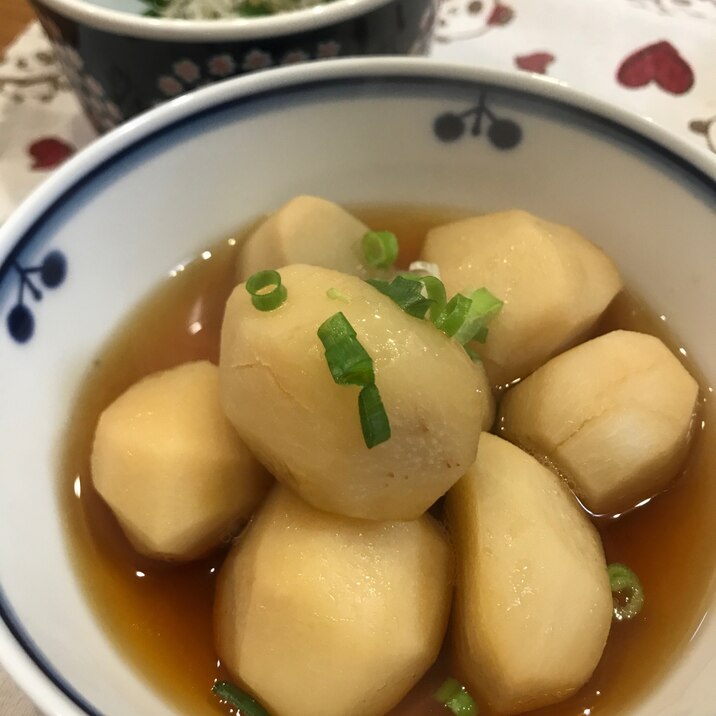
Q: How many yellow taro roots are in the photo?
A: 7